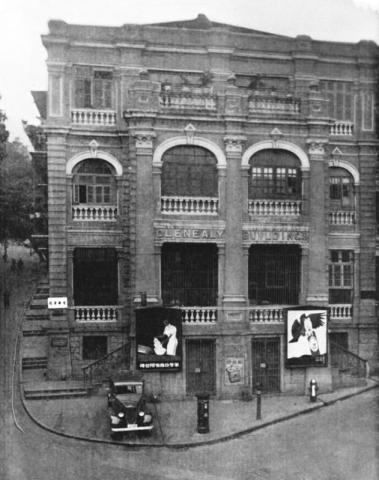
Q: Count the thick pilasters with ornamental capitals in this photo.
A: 3